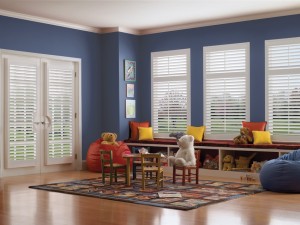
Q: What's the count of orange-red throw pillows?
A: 2